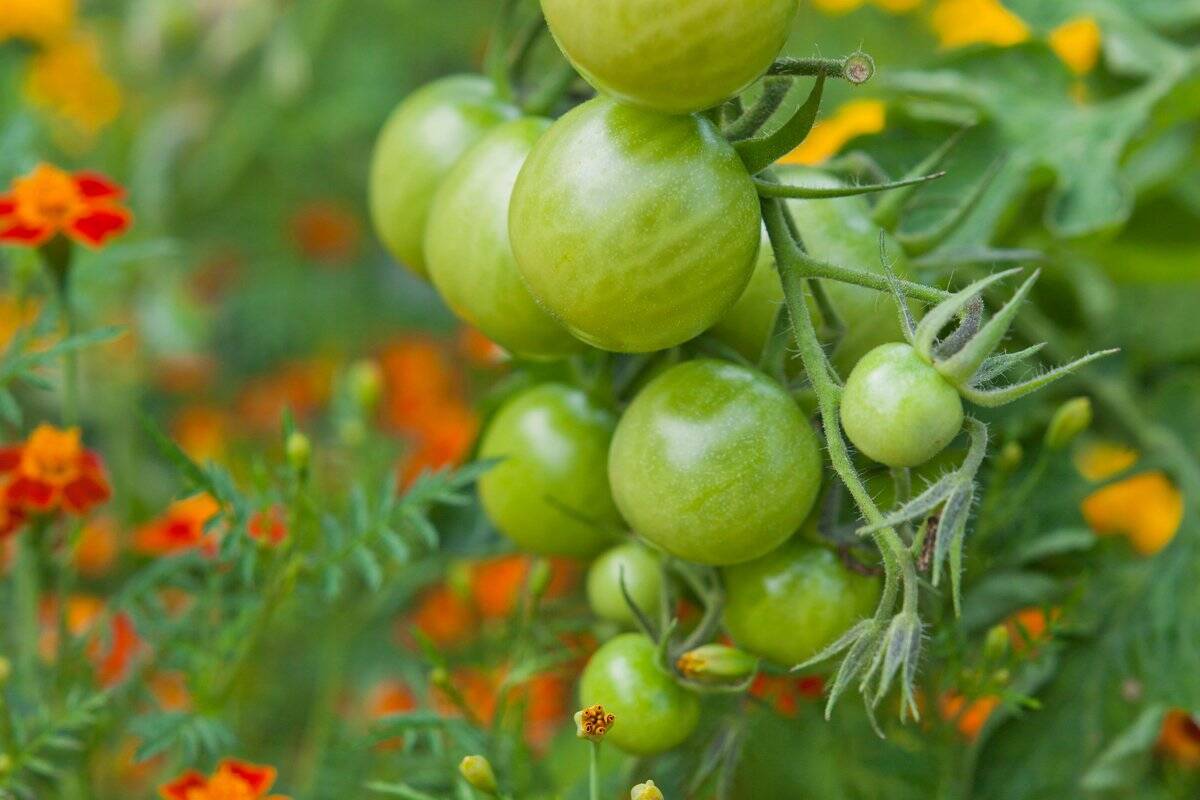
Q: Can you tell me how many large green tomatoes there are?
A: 8